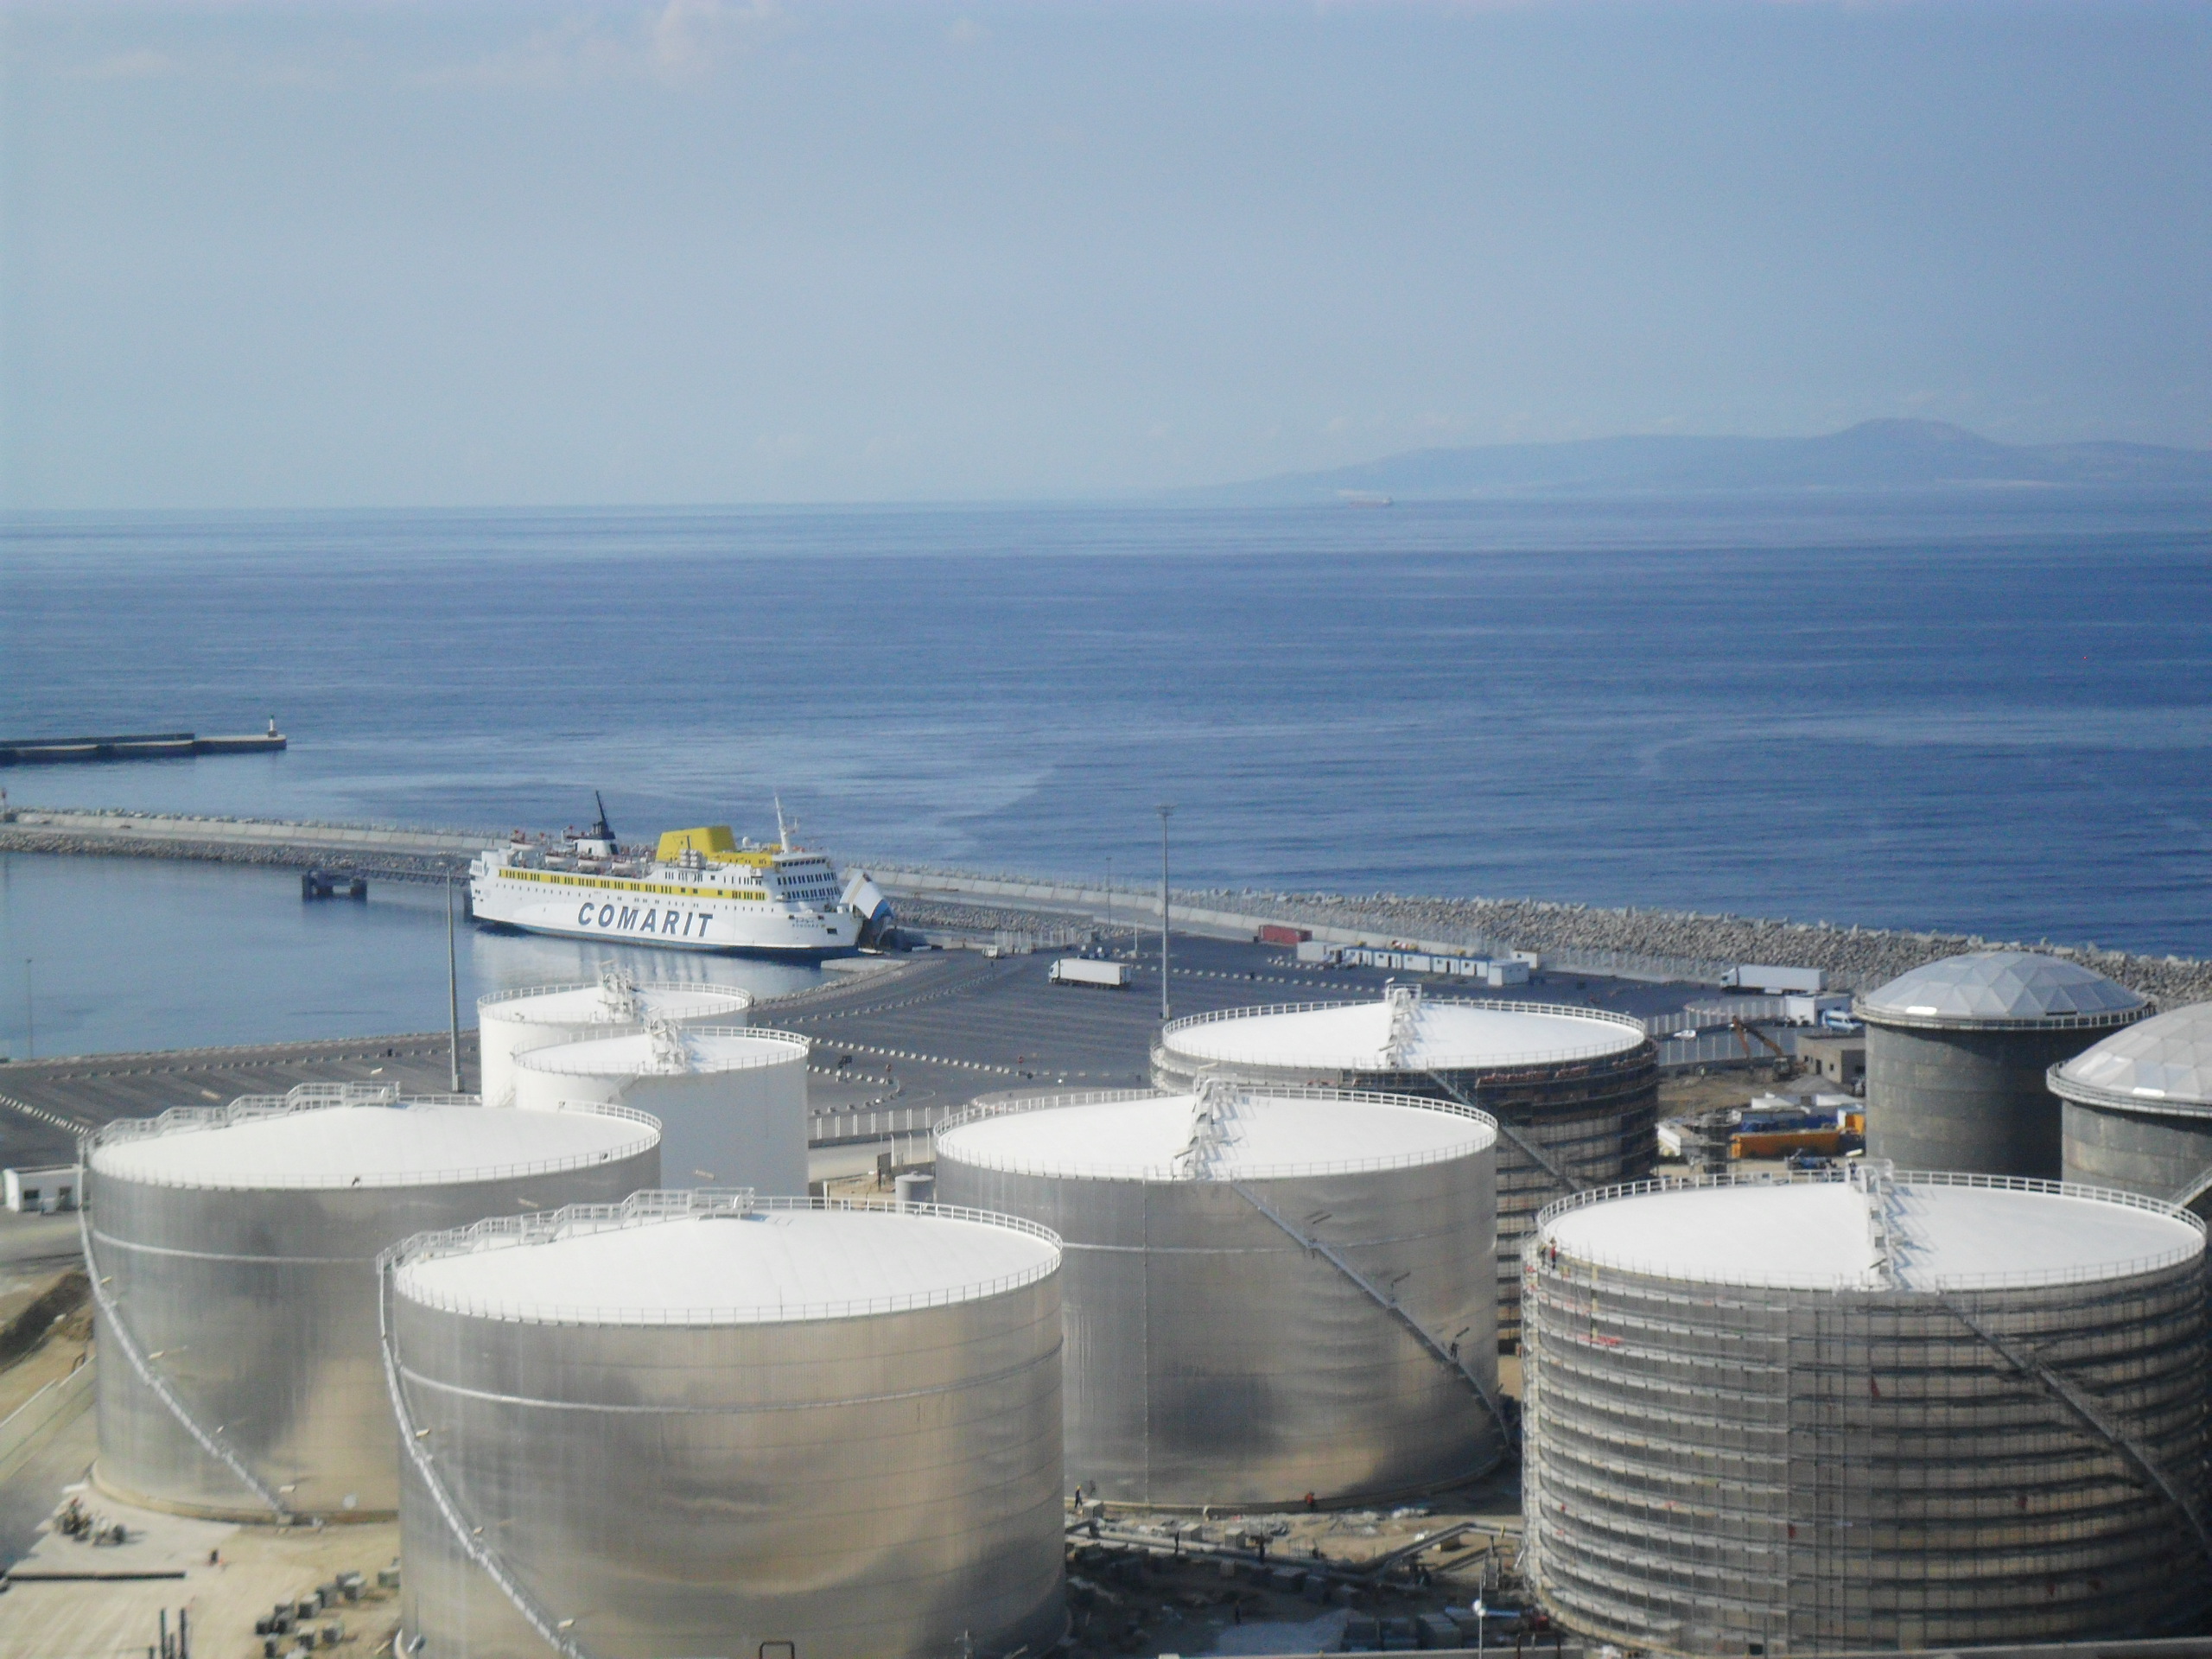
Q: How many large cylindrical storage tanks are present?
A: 9